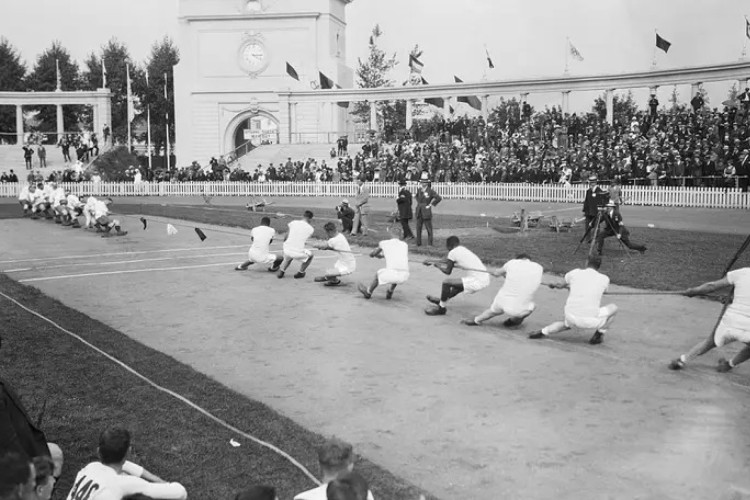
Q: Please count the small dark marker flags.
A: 2